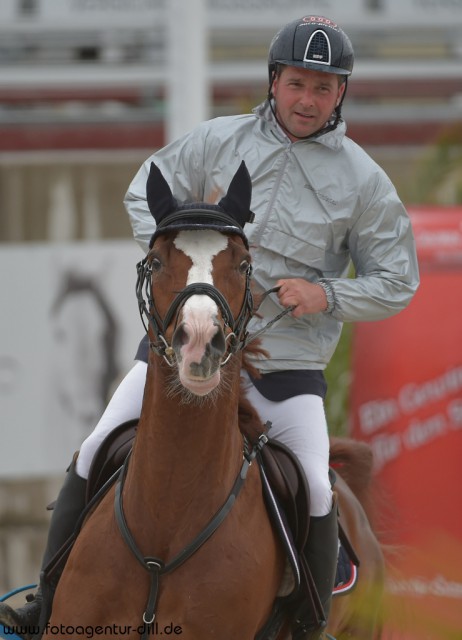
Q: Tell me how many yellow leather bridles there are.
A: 0